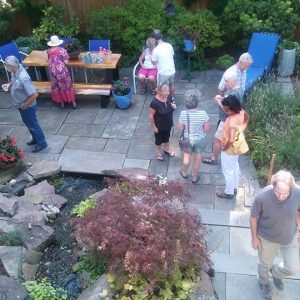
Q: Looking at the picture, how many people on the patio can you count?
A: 10